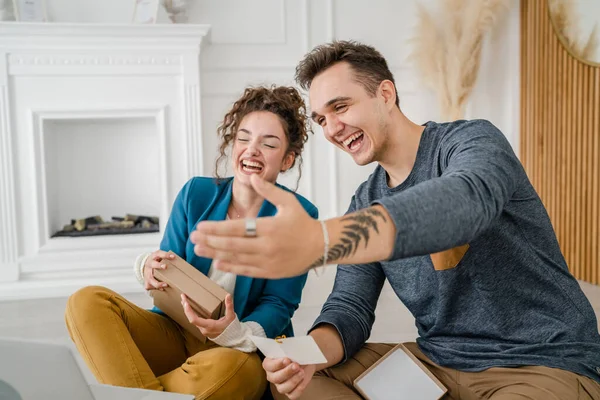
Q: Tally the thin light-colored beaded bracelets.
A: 1